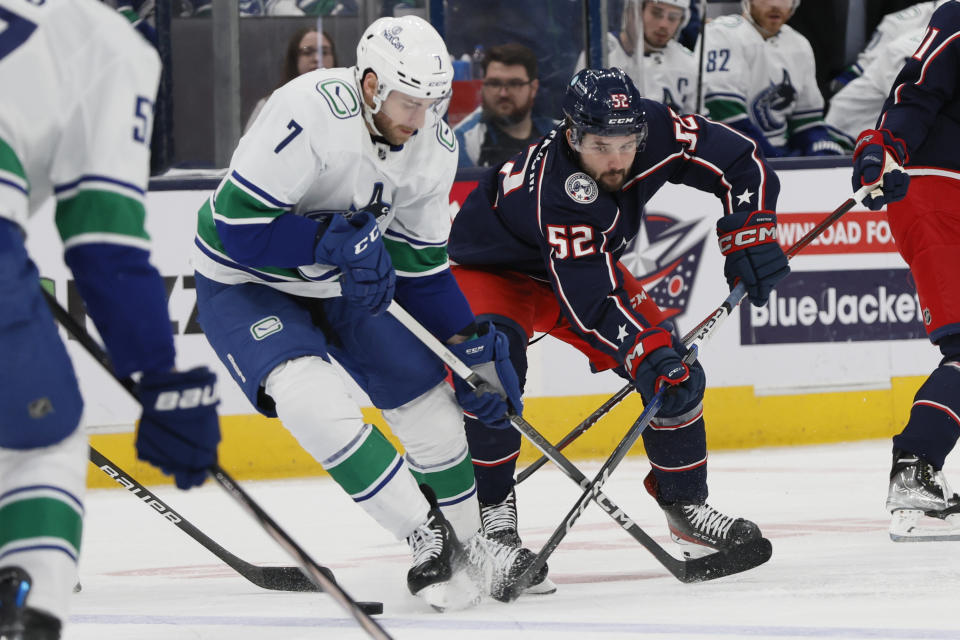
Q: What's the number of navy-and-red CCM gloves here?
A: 2